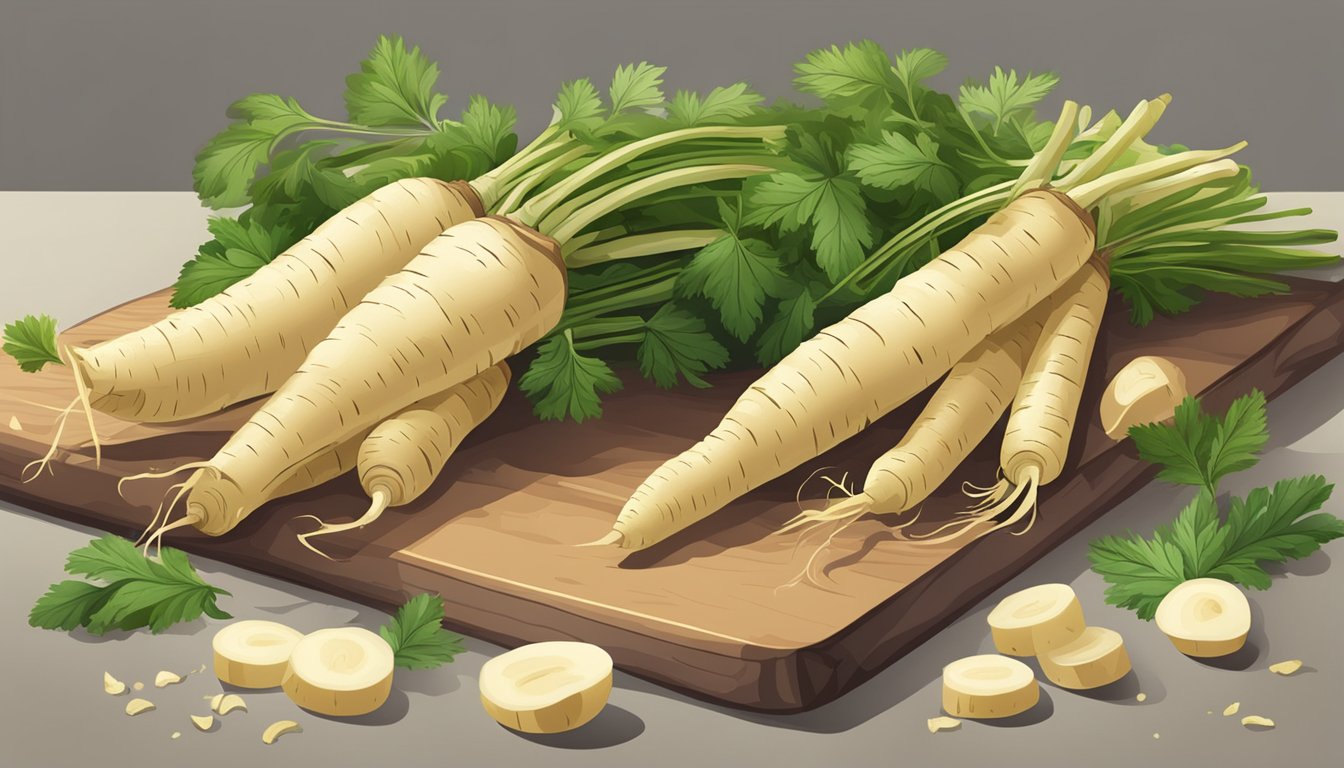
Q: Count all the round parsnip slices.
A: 7